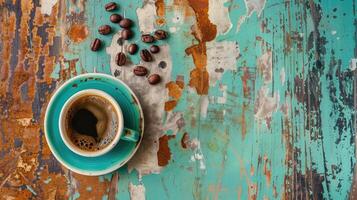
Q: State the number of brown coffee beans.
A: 14